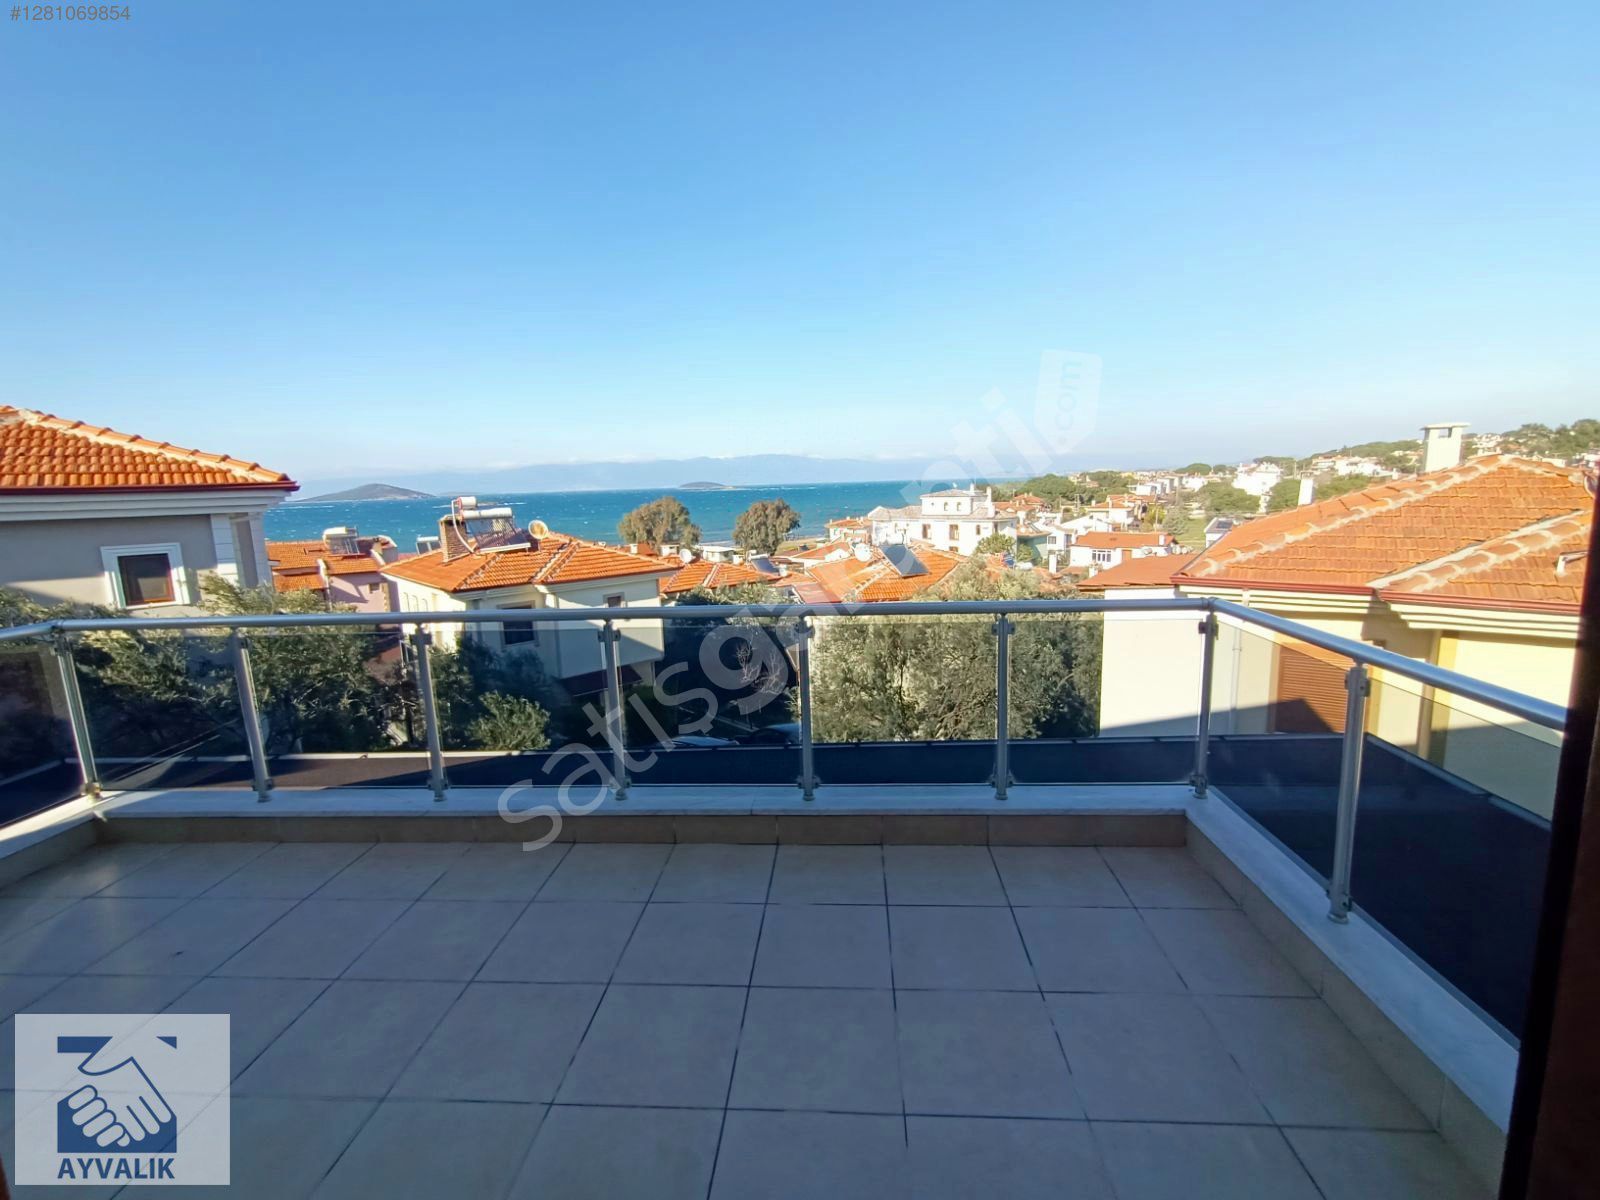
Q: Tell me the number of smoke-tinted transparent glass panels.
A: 9